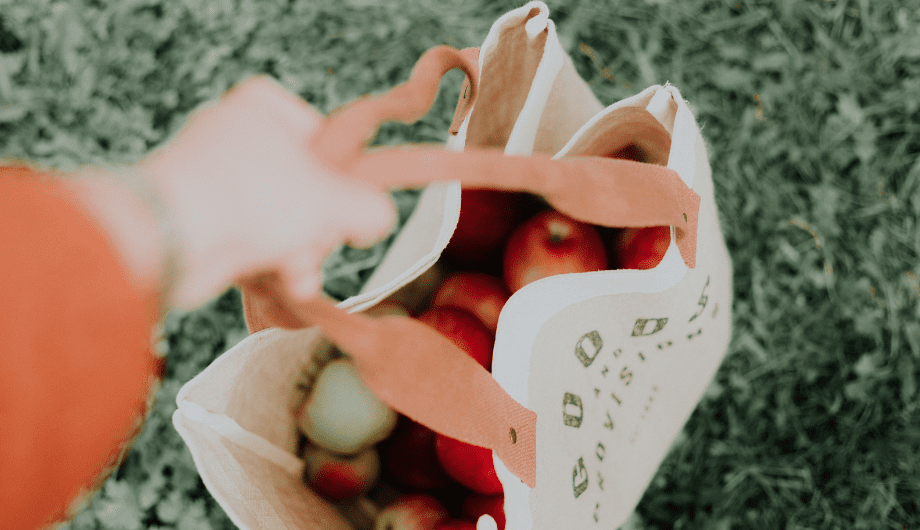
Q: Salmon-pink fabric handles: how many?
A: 2